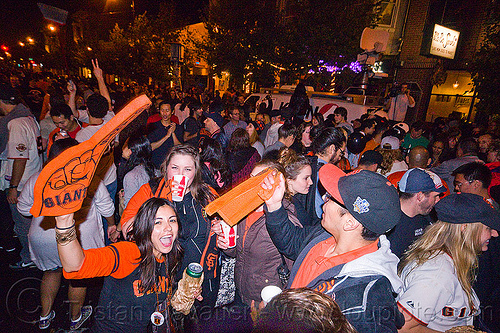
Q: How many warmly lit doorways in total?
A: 1